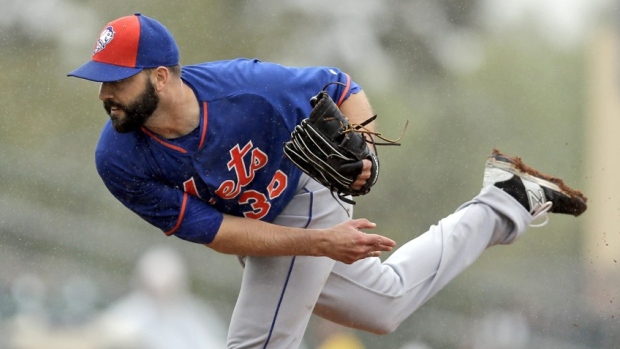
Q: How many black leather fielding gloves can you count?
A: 1